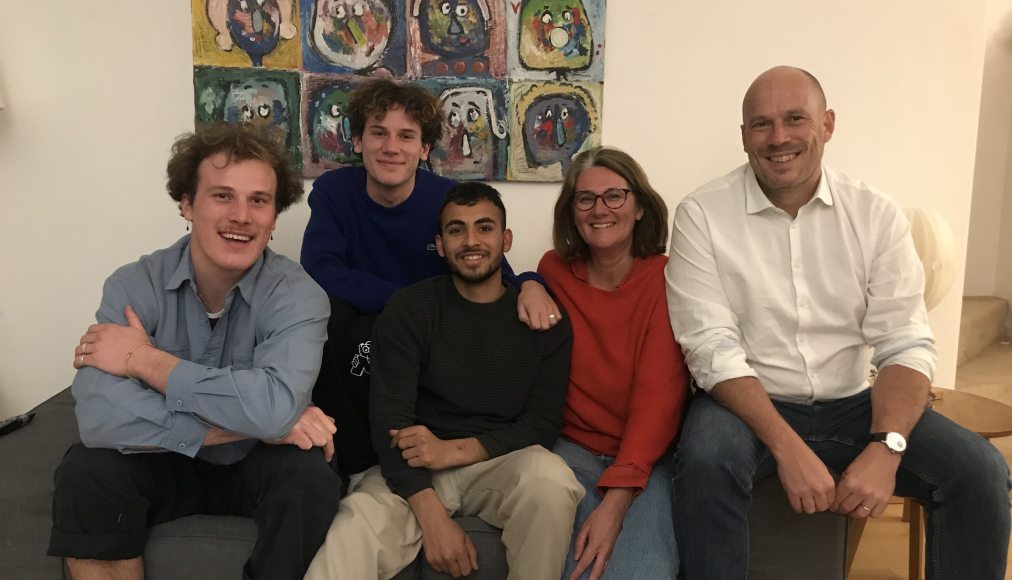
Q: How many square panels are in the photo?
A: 8